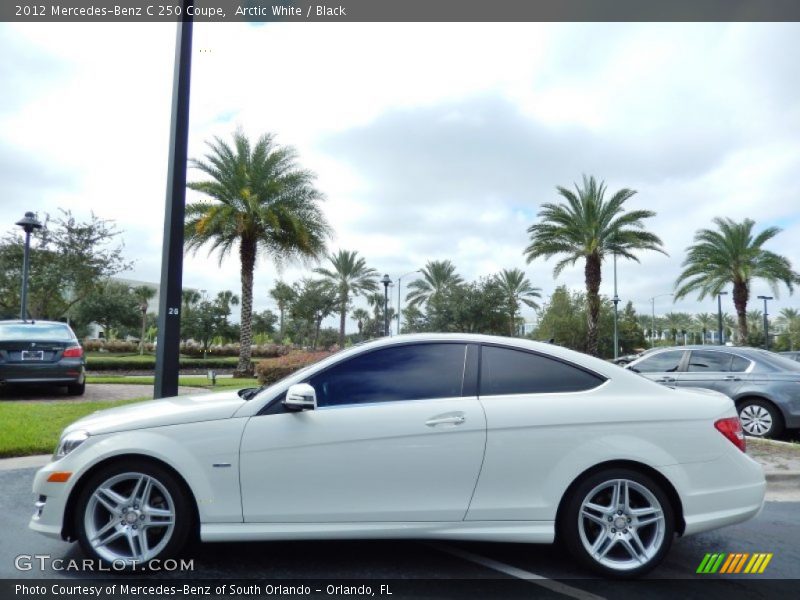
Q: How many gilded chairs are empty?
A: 0